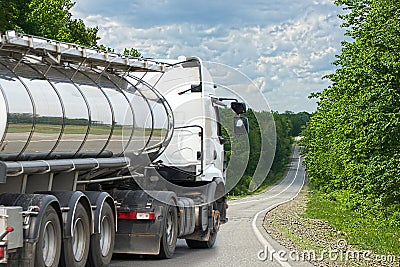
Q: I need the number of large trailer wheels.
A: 3